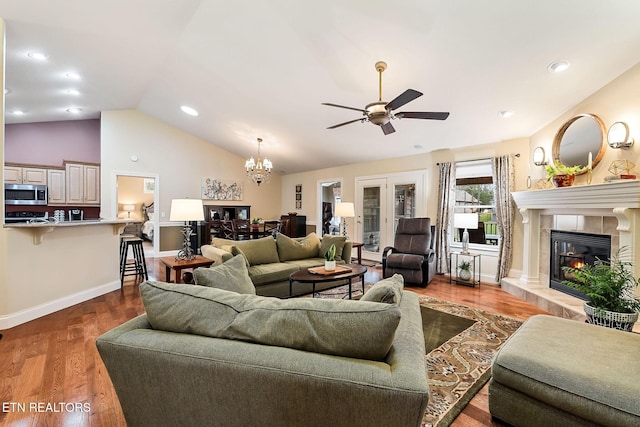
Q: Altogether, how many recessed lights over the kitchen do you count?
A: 5